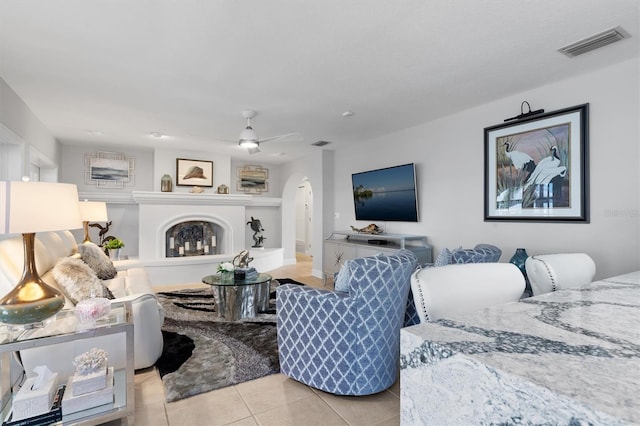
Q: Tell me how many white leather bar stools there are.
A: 2